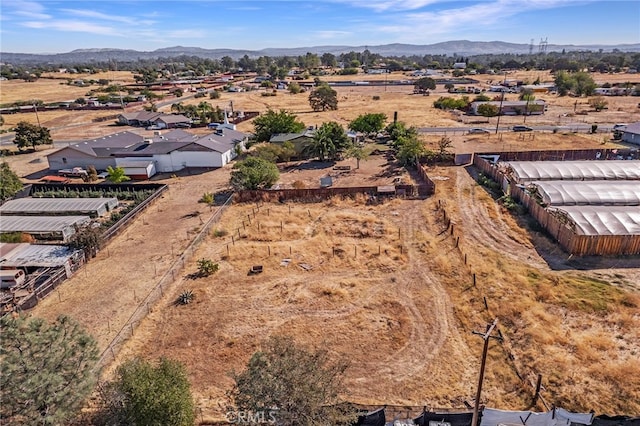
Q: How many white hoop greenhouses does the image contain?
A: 3